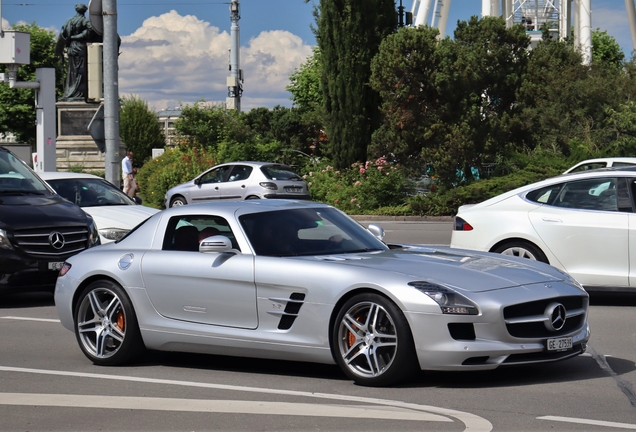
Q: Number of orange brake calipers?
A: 2